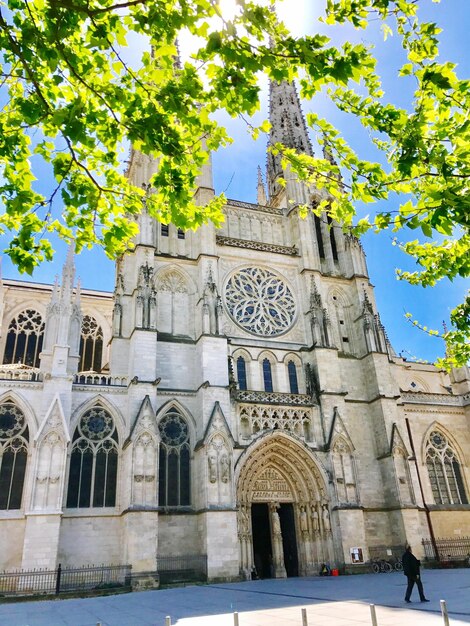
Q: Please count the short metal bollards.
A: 6